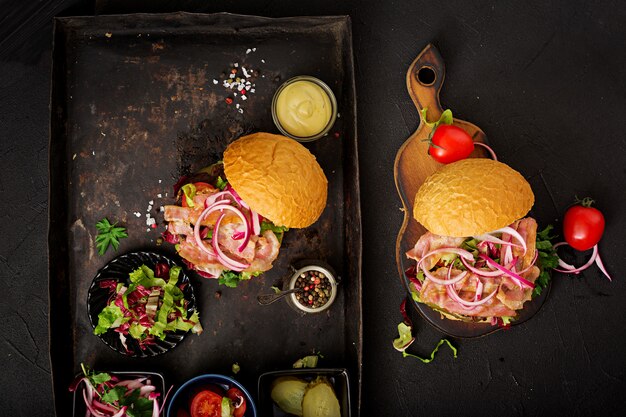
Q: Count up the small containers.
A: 6